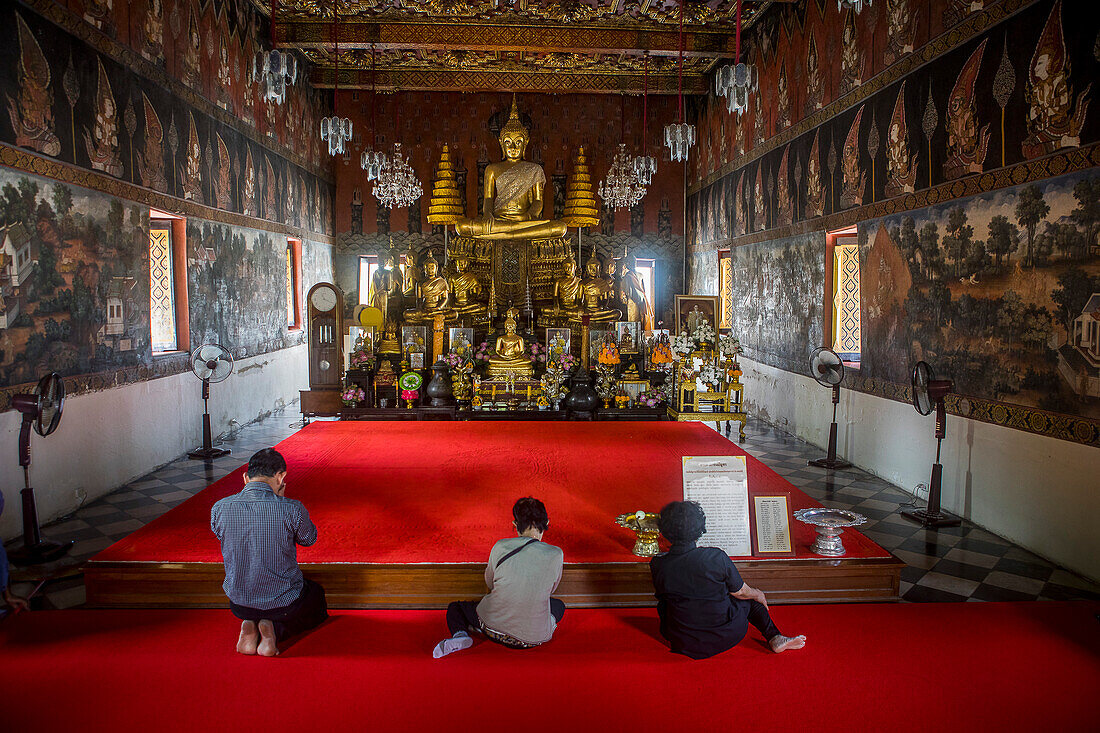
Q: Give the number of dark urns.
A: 2